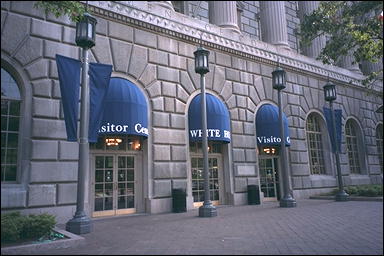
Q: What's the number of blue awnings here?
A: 3